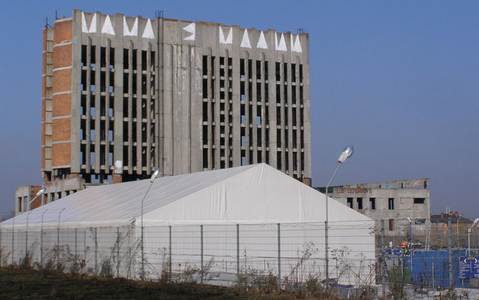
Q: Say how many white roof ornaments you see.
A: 10